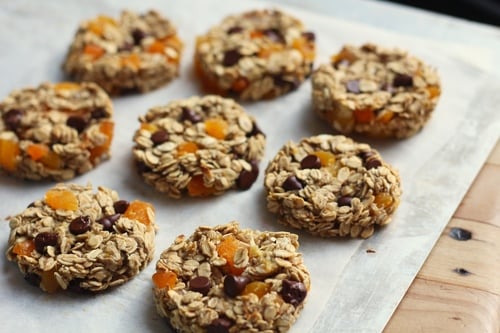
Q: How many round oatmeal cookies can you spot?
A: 8